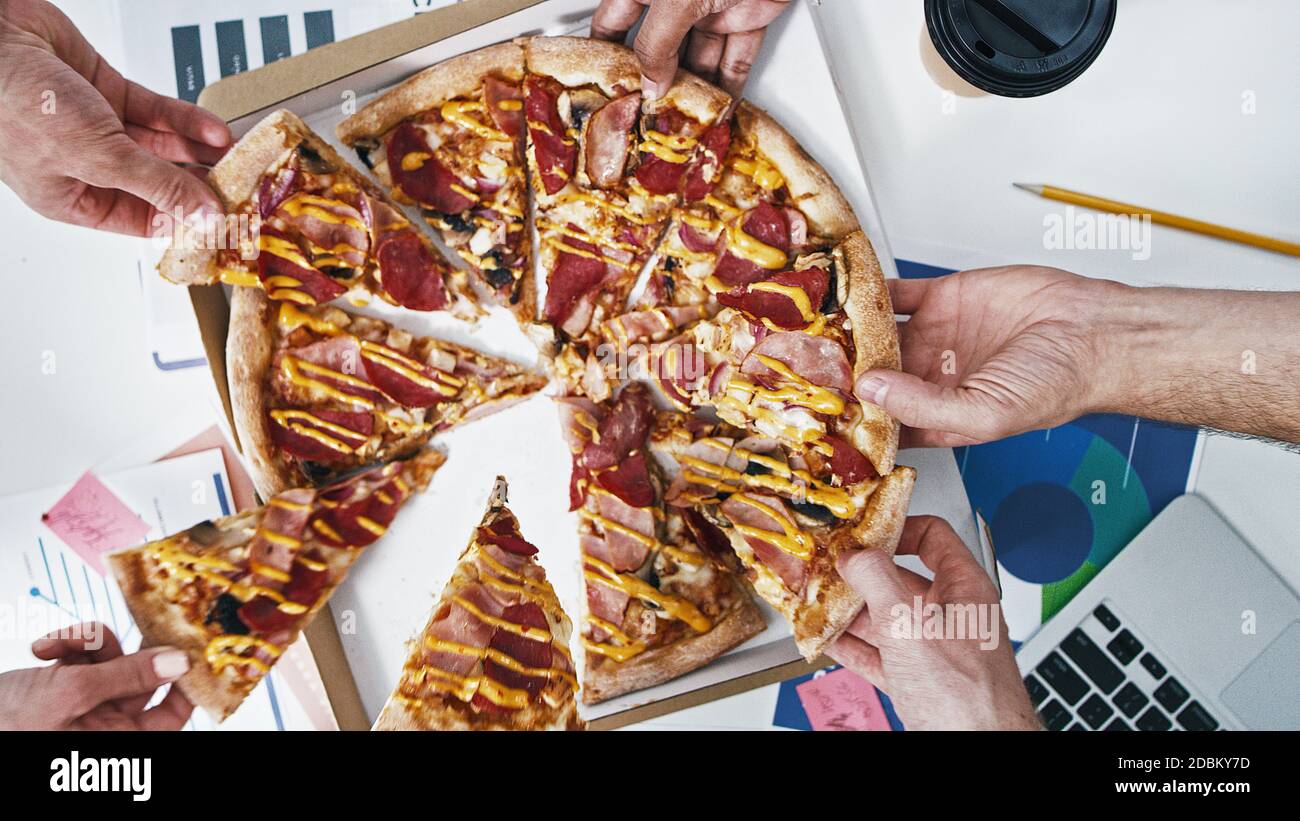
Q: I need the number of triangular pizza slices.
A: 10